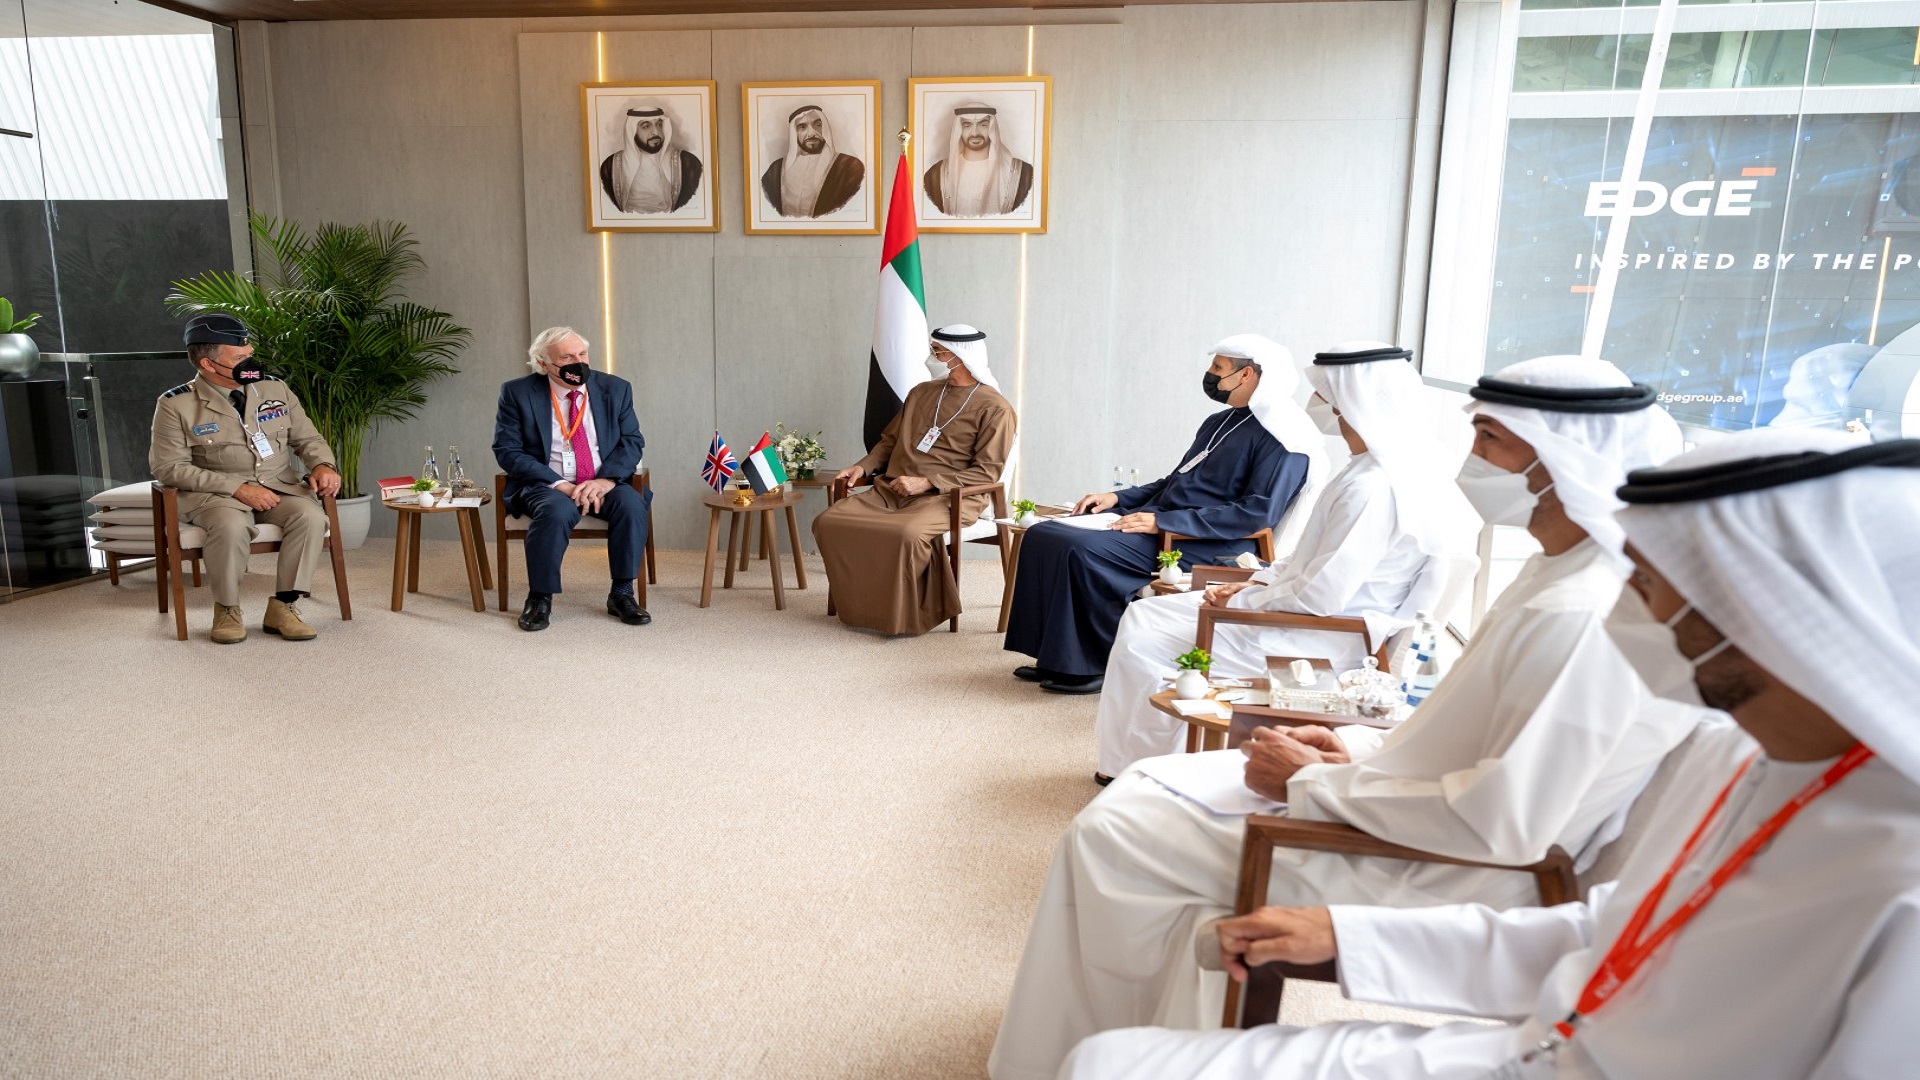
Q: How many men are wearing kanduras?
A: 5